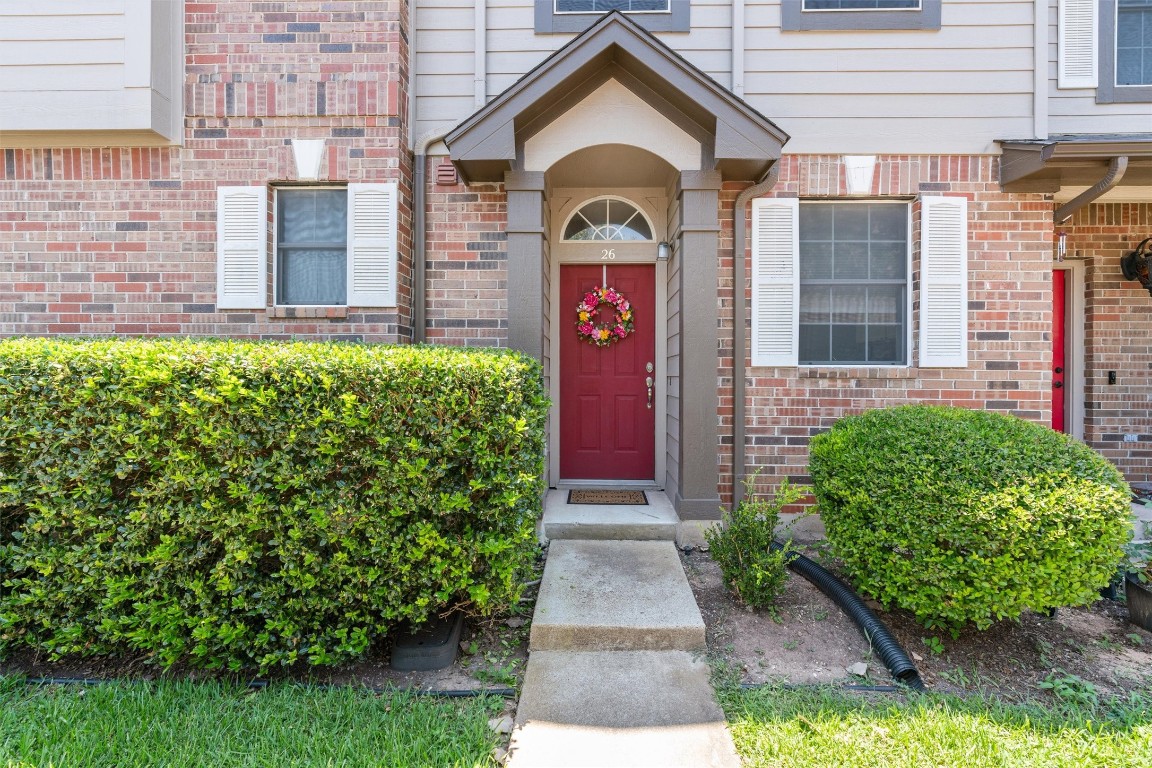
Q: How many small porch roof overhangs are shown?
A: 2